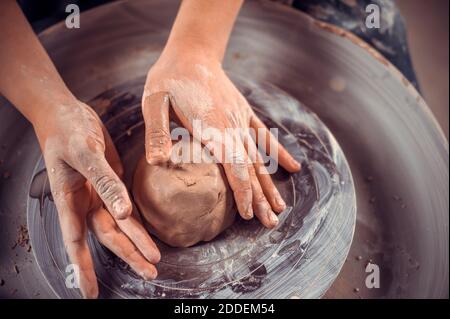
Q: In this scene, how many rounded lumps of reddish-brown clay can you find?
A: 1